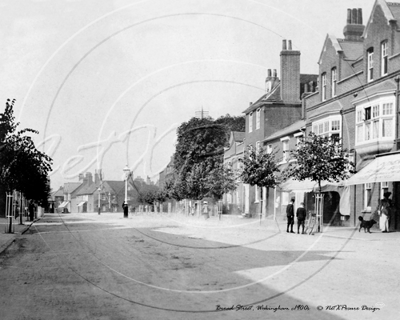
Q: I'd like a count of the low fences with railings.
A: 0